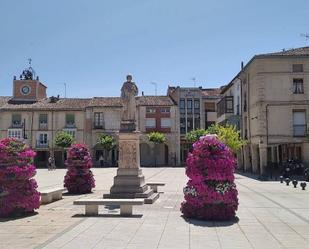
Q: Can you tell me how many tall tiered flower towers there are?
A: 3